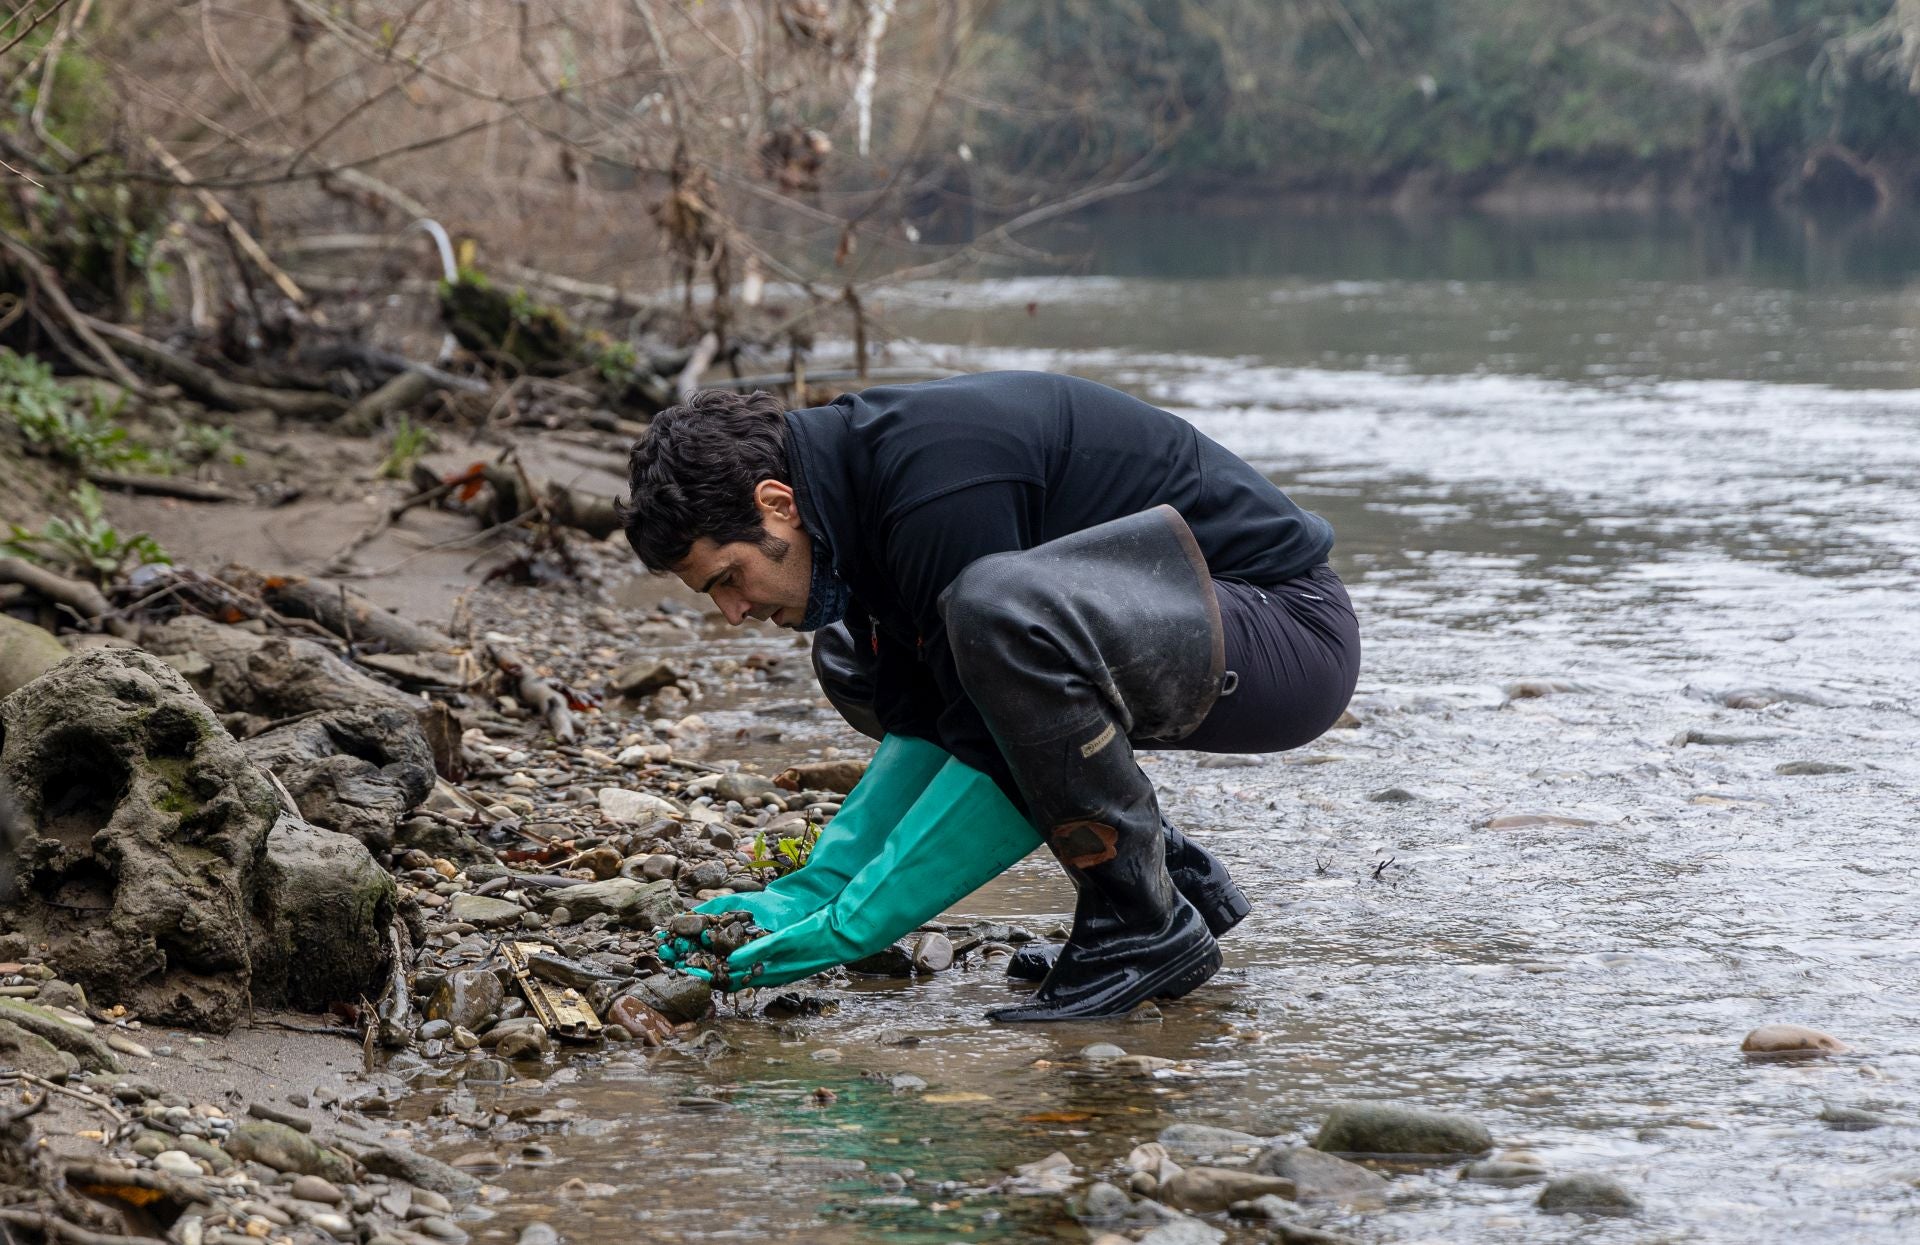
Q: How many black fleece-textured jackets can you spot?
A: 1